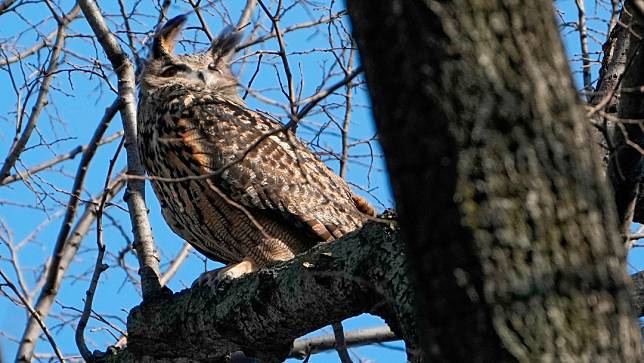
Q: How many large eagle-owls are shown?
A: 1